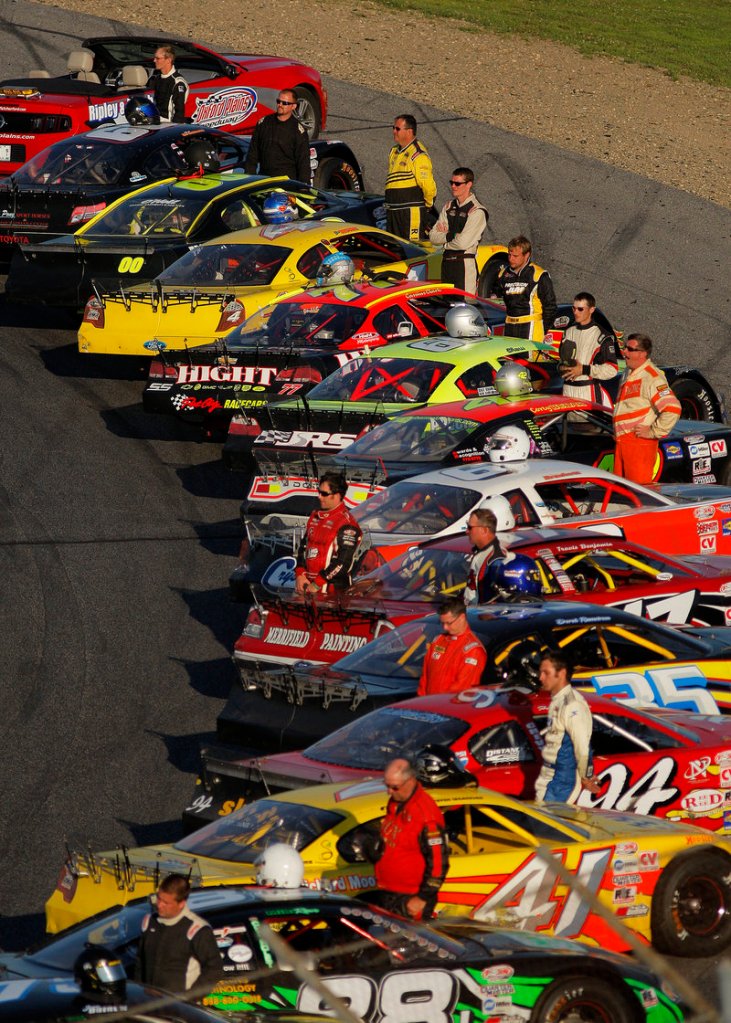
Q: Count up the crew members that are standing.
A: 13